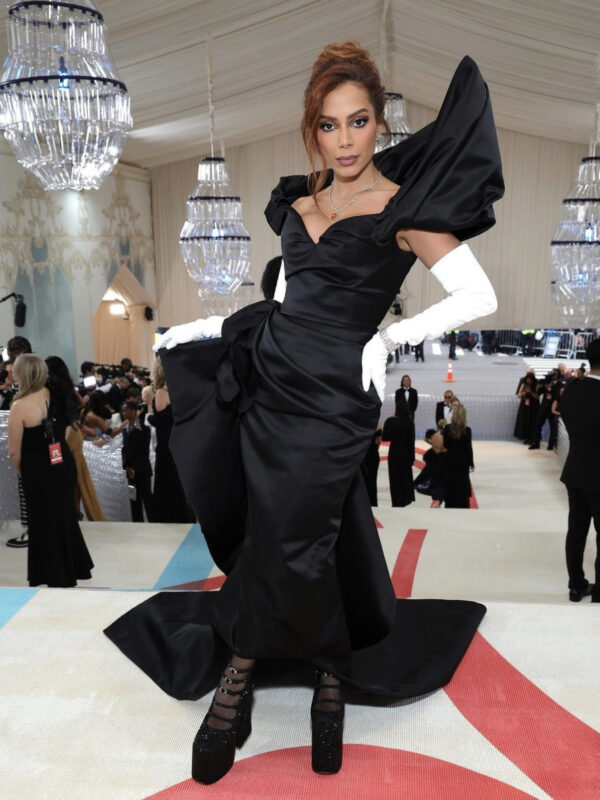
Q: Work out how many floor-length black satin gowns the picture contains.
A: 1